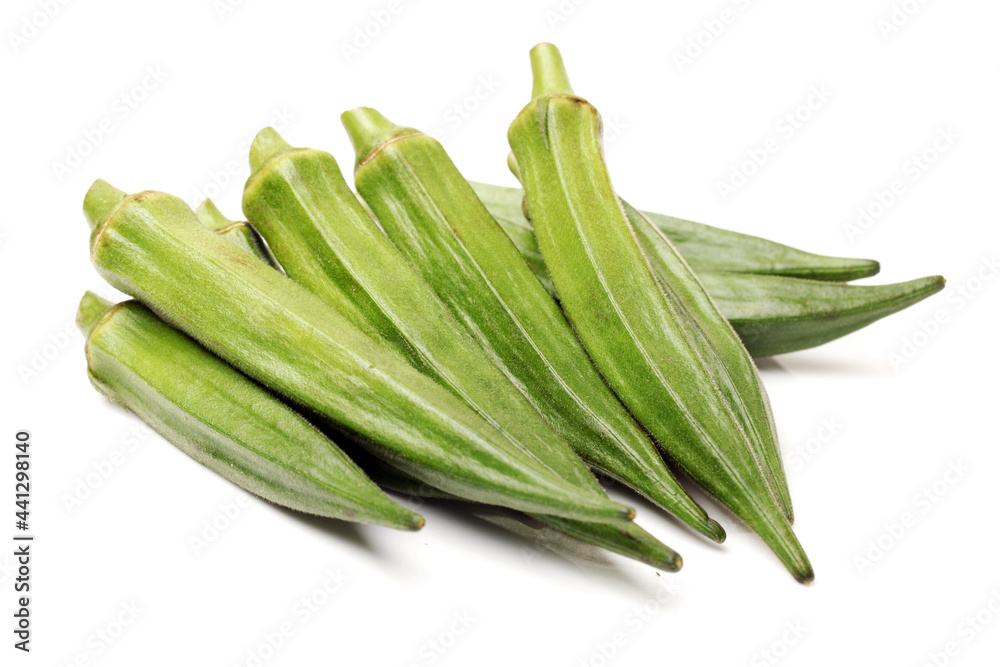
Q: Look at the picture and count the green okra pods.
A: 9